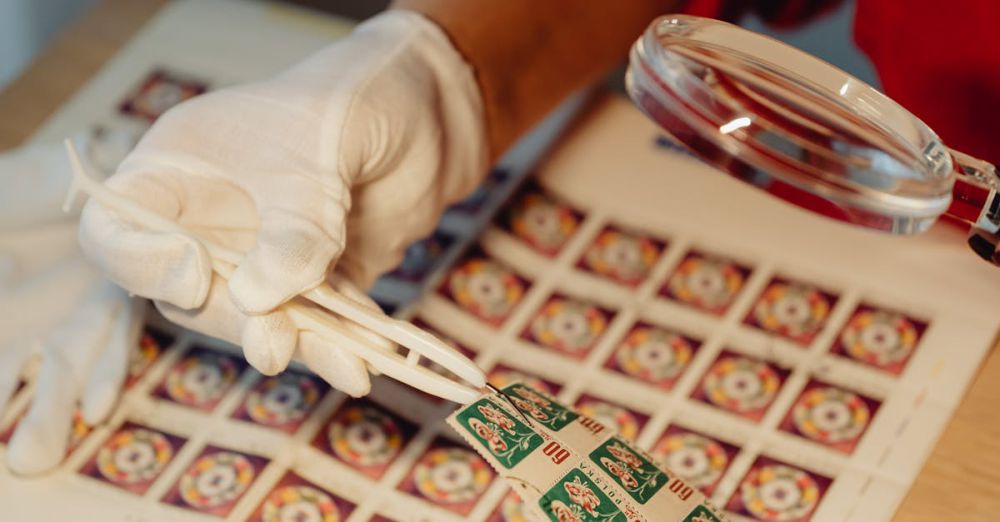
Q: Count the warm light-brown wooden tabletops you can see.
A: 1